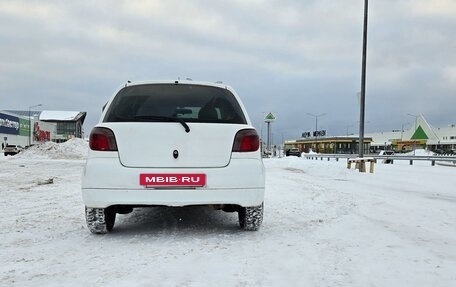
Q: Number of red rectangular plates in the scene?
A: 1